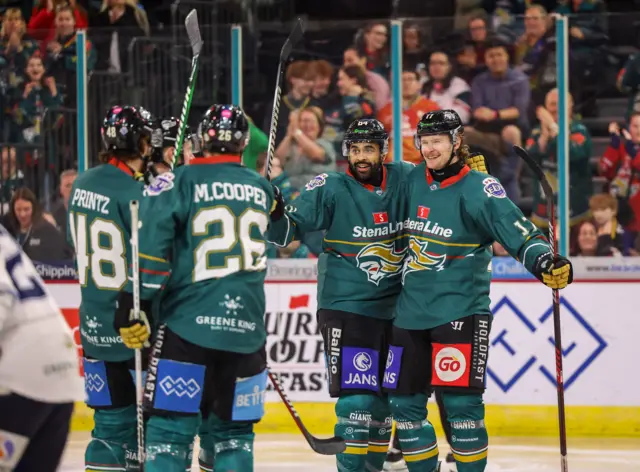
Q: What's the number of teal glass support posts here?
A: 4